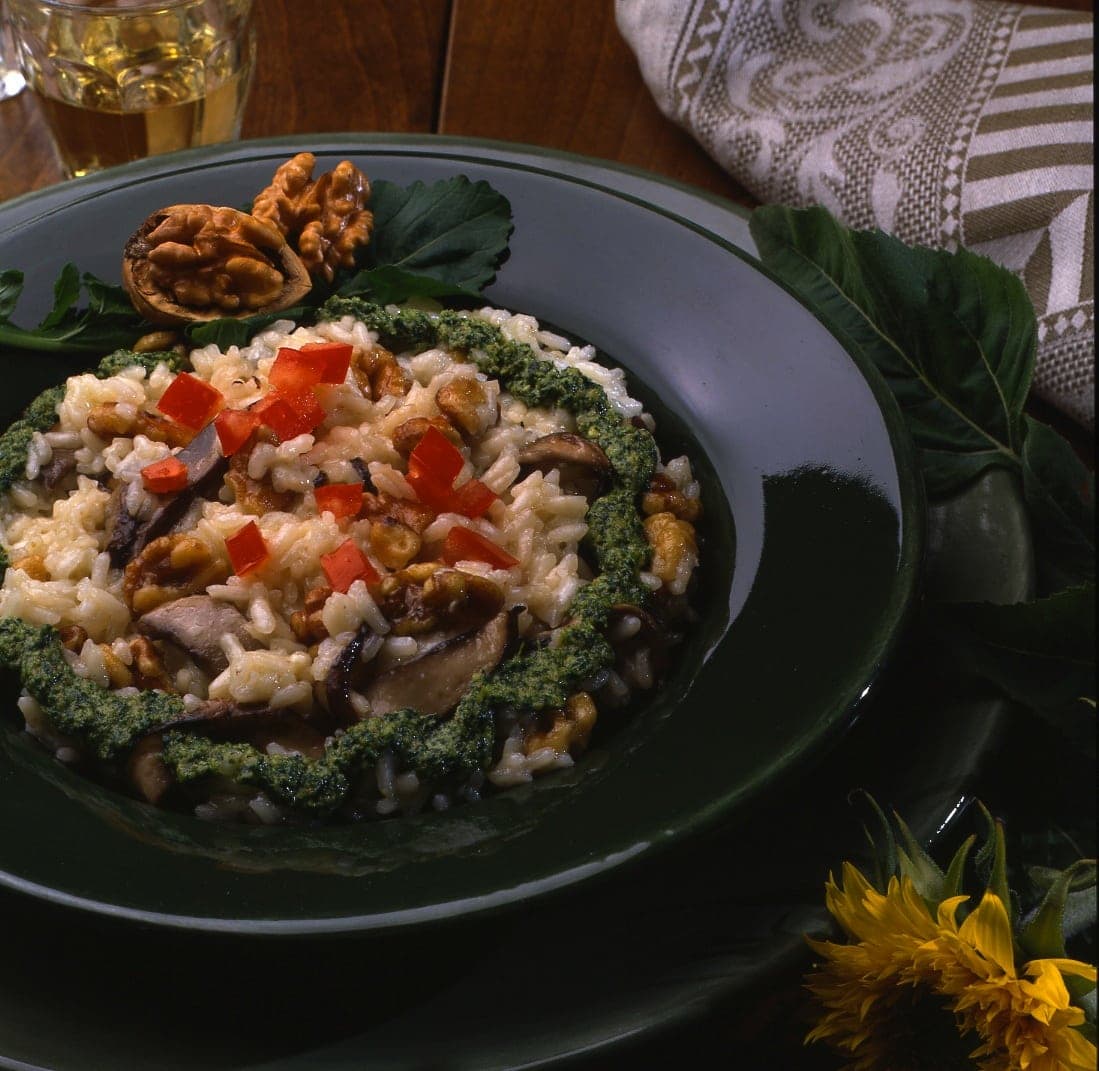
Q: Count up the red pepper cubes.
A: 12